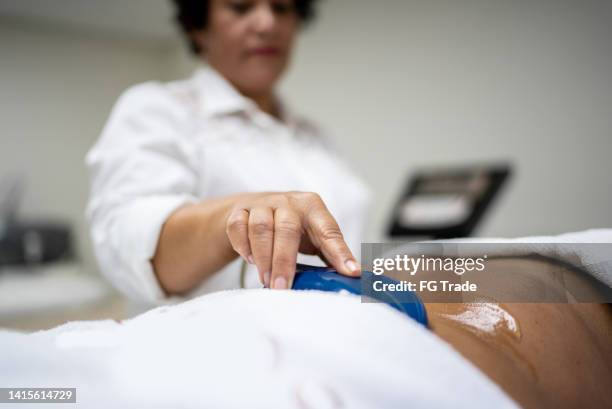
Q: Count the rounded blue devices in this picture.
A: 1